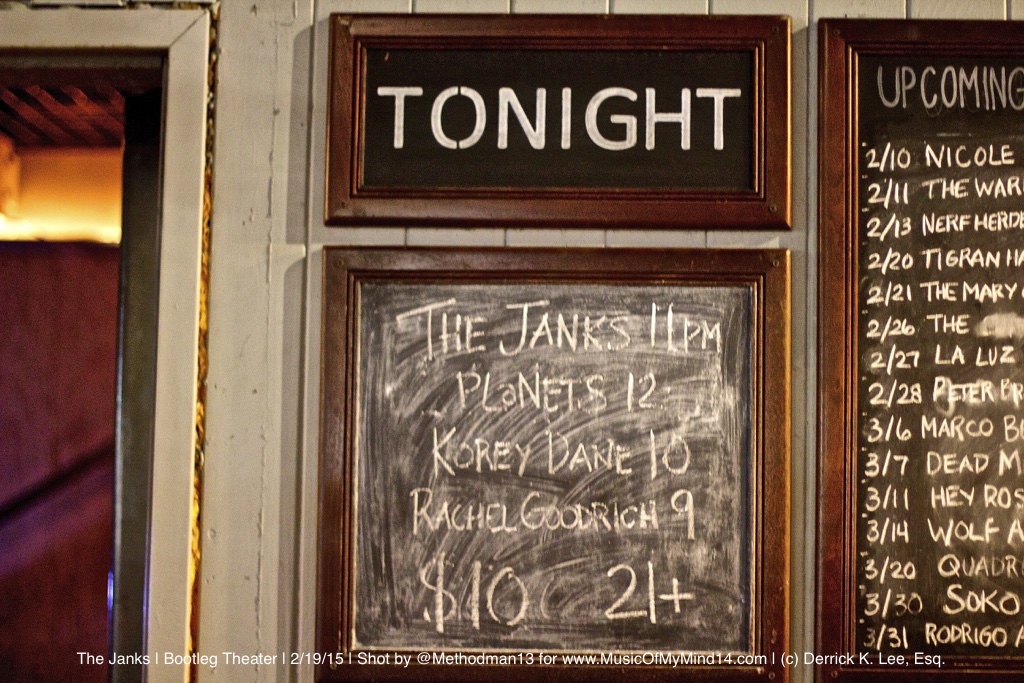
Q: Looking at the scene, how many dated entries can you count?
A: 15